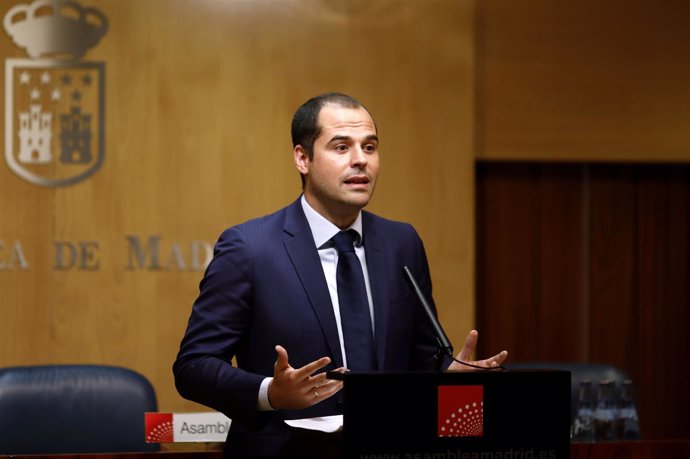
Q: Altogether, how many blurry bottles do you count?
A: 3